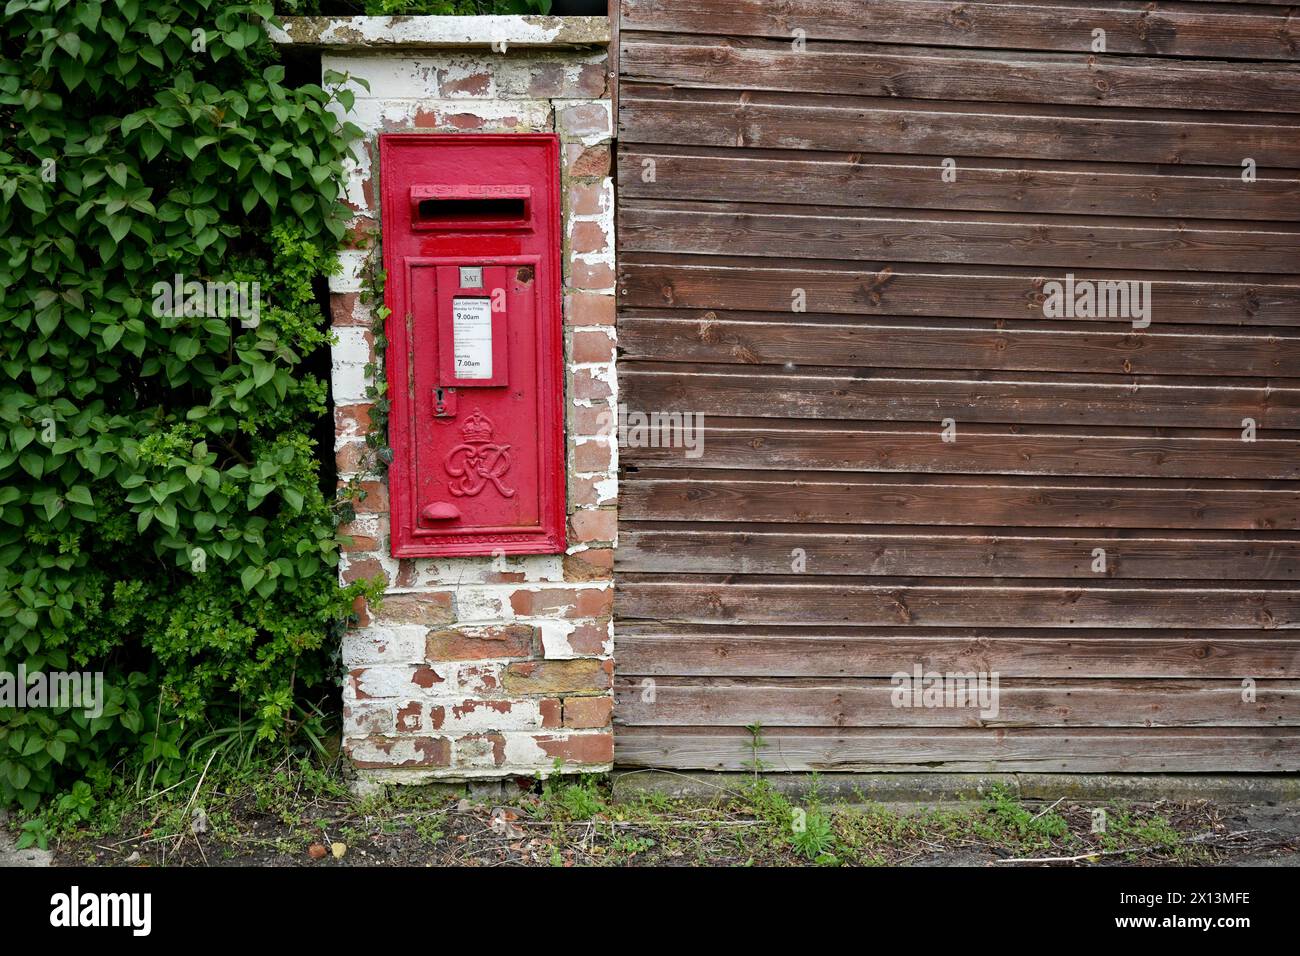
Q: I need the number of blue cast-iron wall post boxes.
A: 0